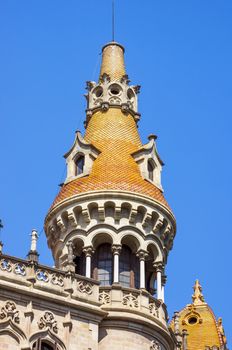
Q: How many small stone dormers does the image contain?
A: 2